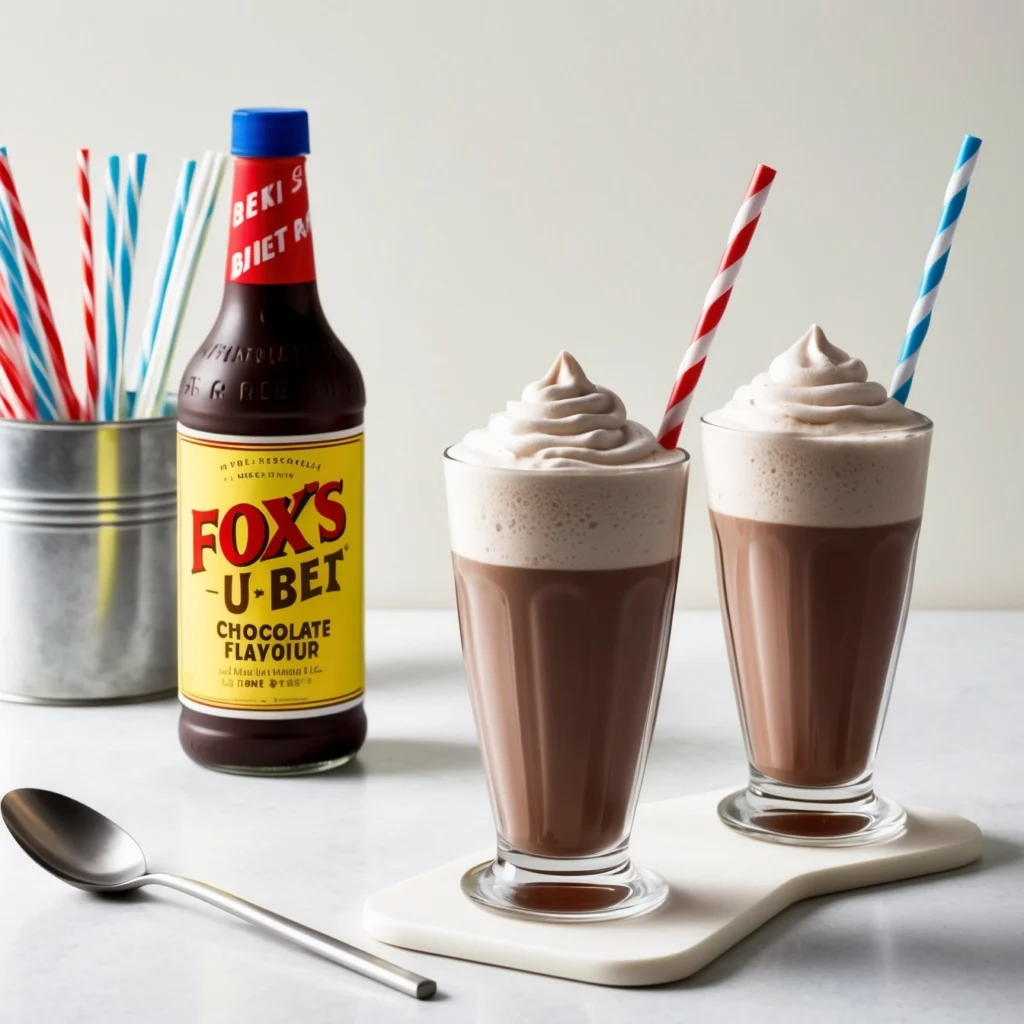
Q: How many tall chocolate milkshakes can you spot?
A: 2